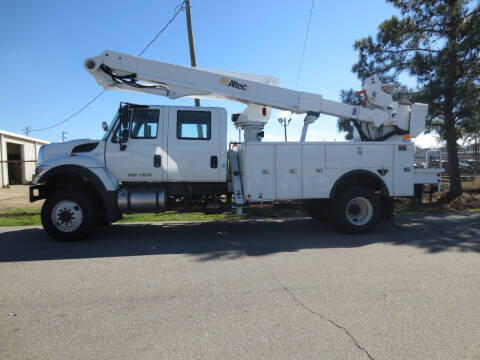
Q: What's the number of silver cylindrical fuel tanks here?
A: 1